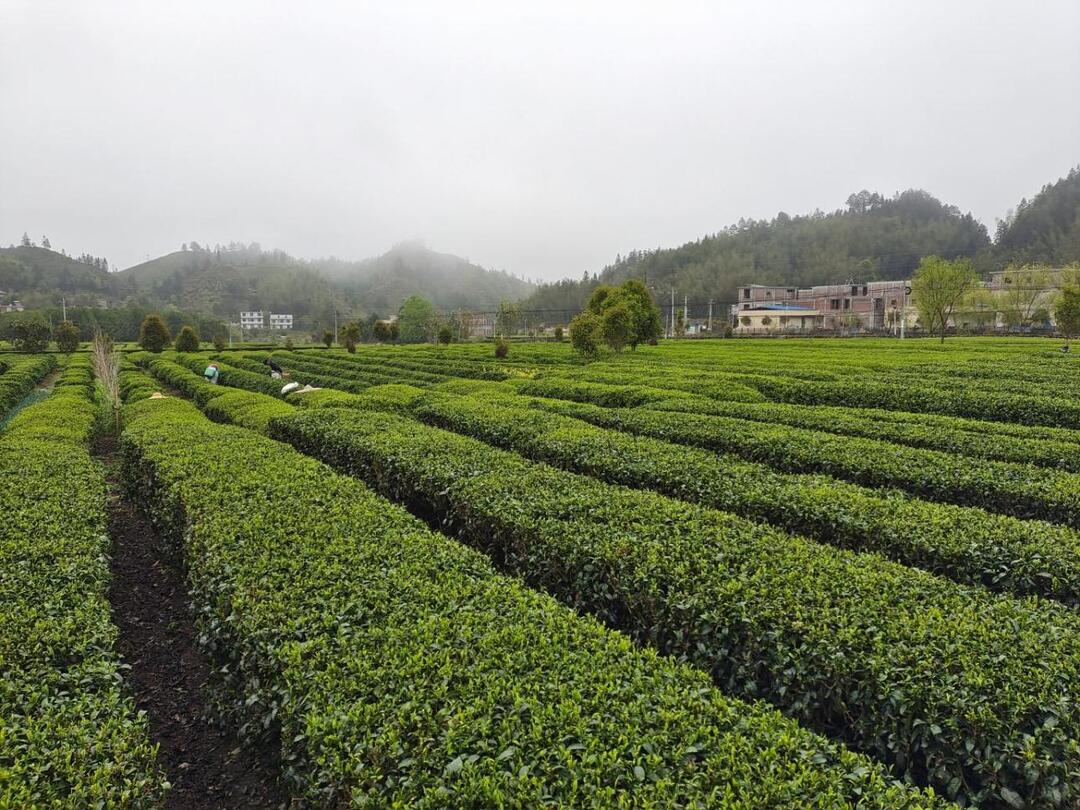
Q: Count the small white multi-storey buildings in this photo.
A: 2